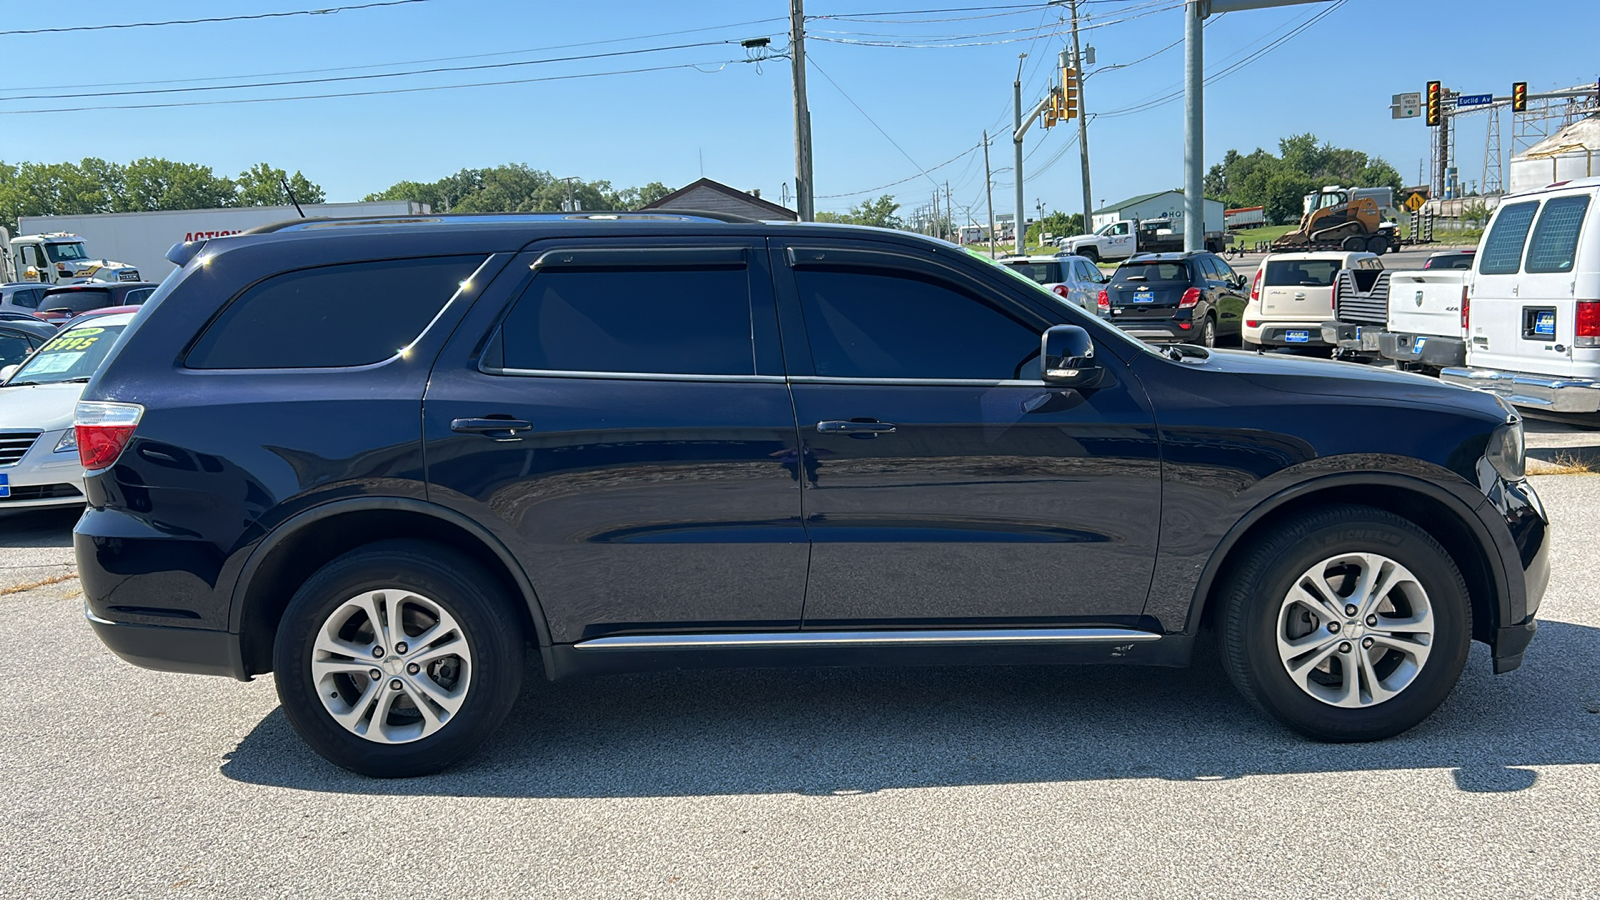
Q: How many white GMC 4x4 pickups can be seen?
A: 0